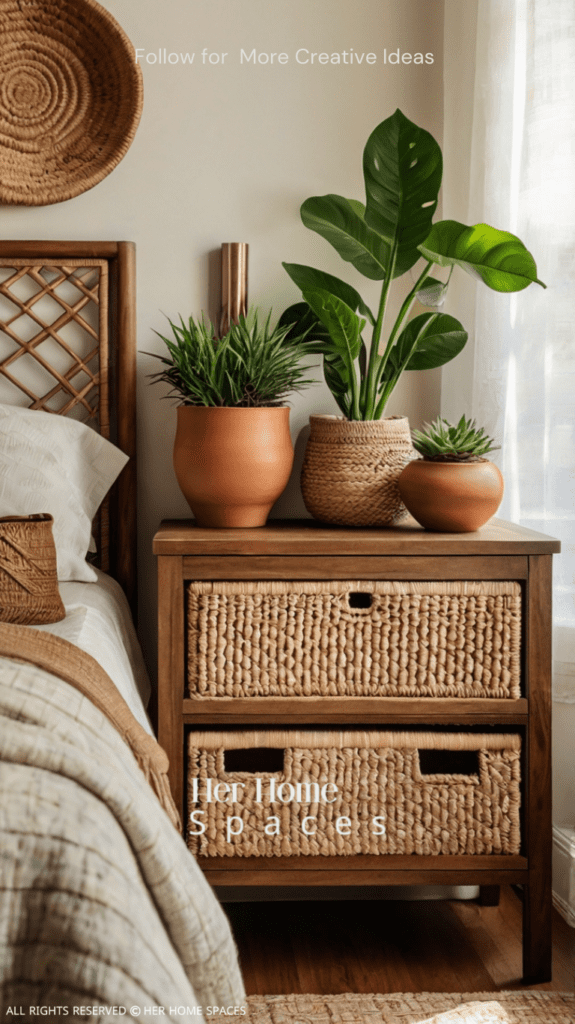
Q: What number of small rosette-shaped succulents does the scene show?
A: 1